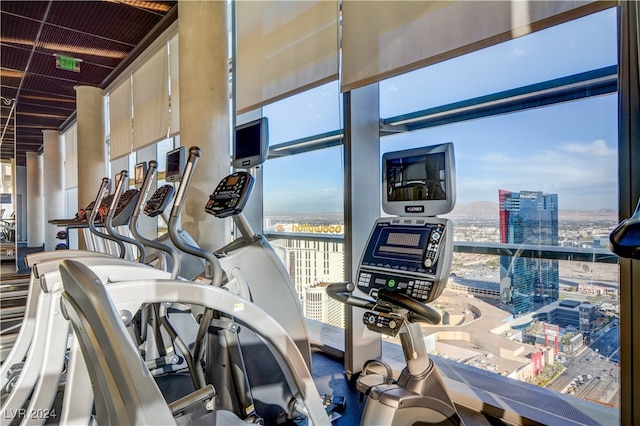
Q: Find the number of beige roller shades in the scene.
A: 6